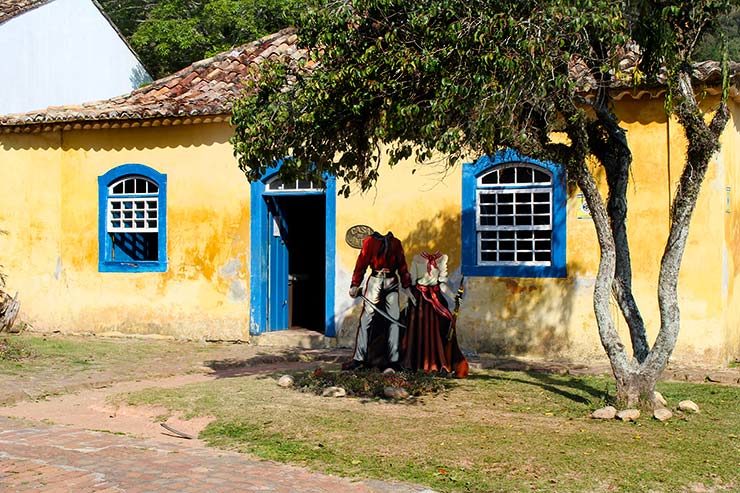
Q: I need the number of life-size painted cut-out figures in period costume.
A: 2